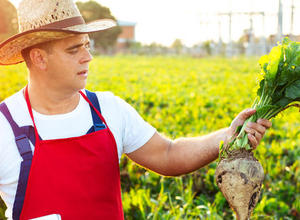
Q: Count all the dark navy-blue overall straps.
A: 2